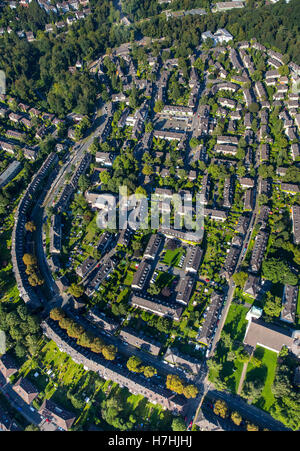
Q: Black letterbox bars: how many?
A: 1